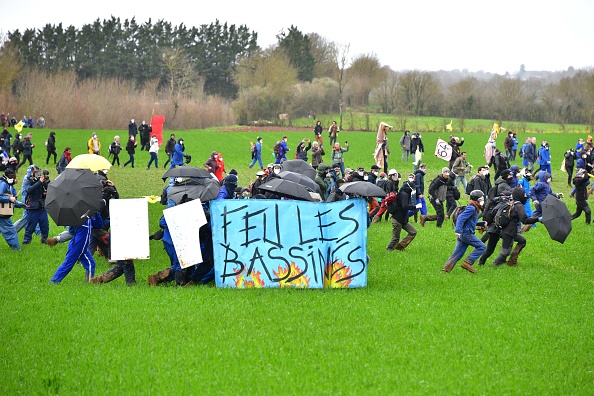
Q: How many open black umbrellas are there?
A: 8